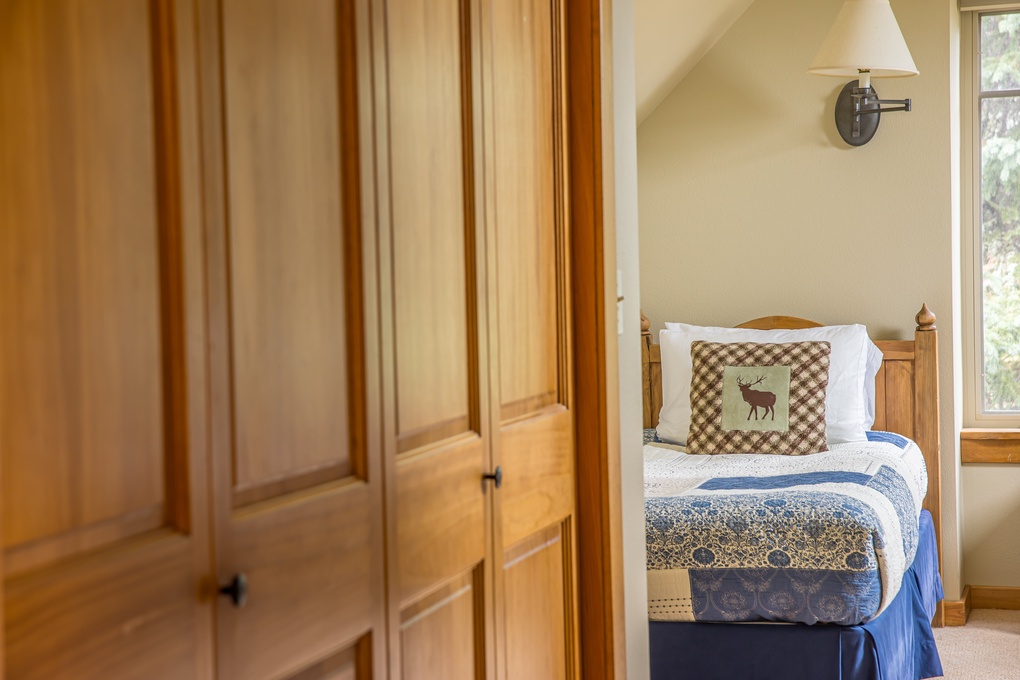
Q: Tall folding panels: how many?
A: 4